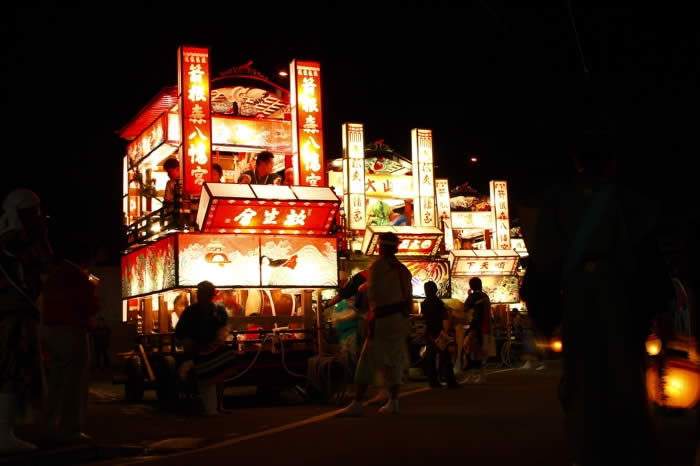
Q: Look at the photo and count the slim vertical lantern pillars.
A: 6